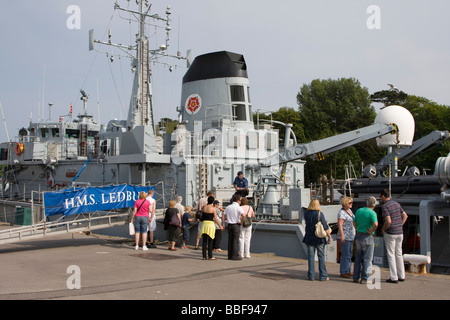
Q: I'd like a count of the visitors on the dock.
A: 14